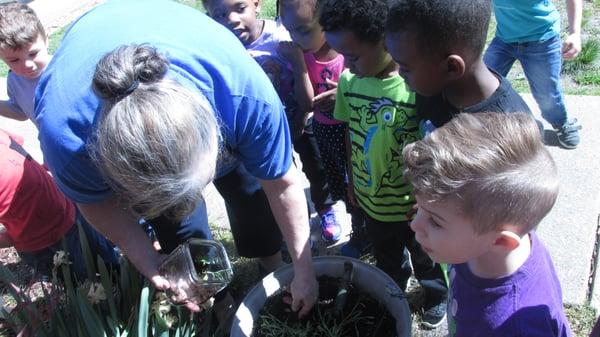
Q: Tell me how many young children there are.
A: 8